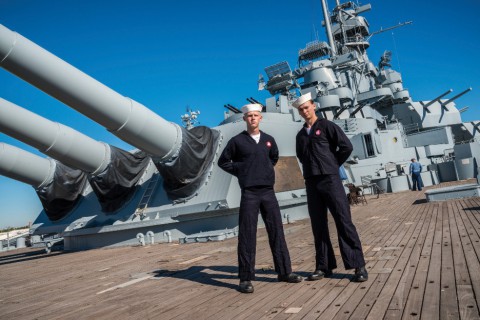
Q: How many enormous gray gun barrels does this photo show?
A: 3